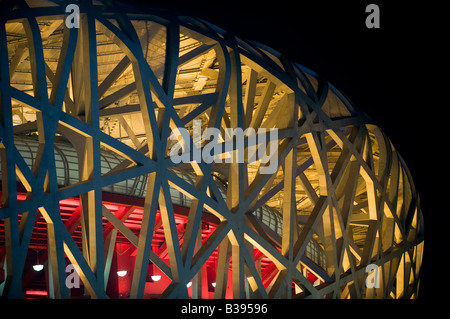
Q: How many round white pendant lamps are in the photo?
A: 5